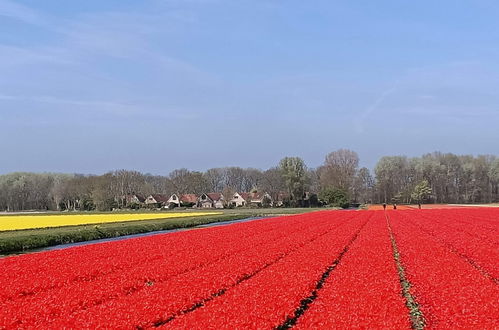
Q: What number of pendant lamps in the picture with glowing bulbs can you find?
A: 0